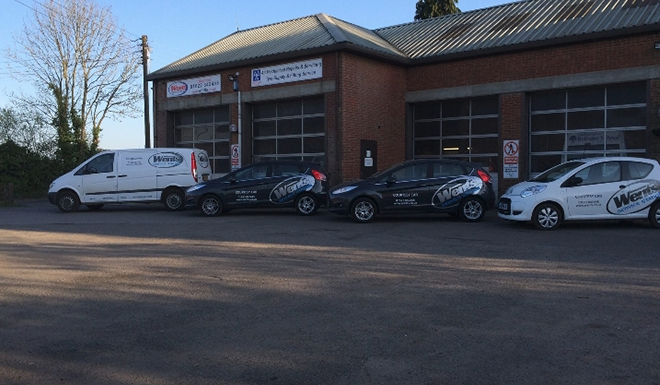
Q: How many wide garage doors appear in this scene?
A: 4